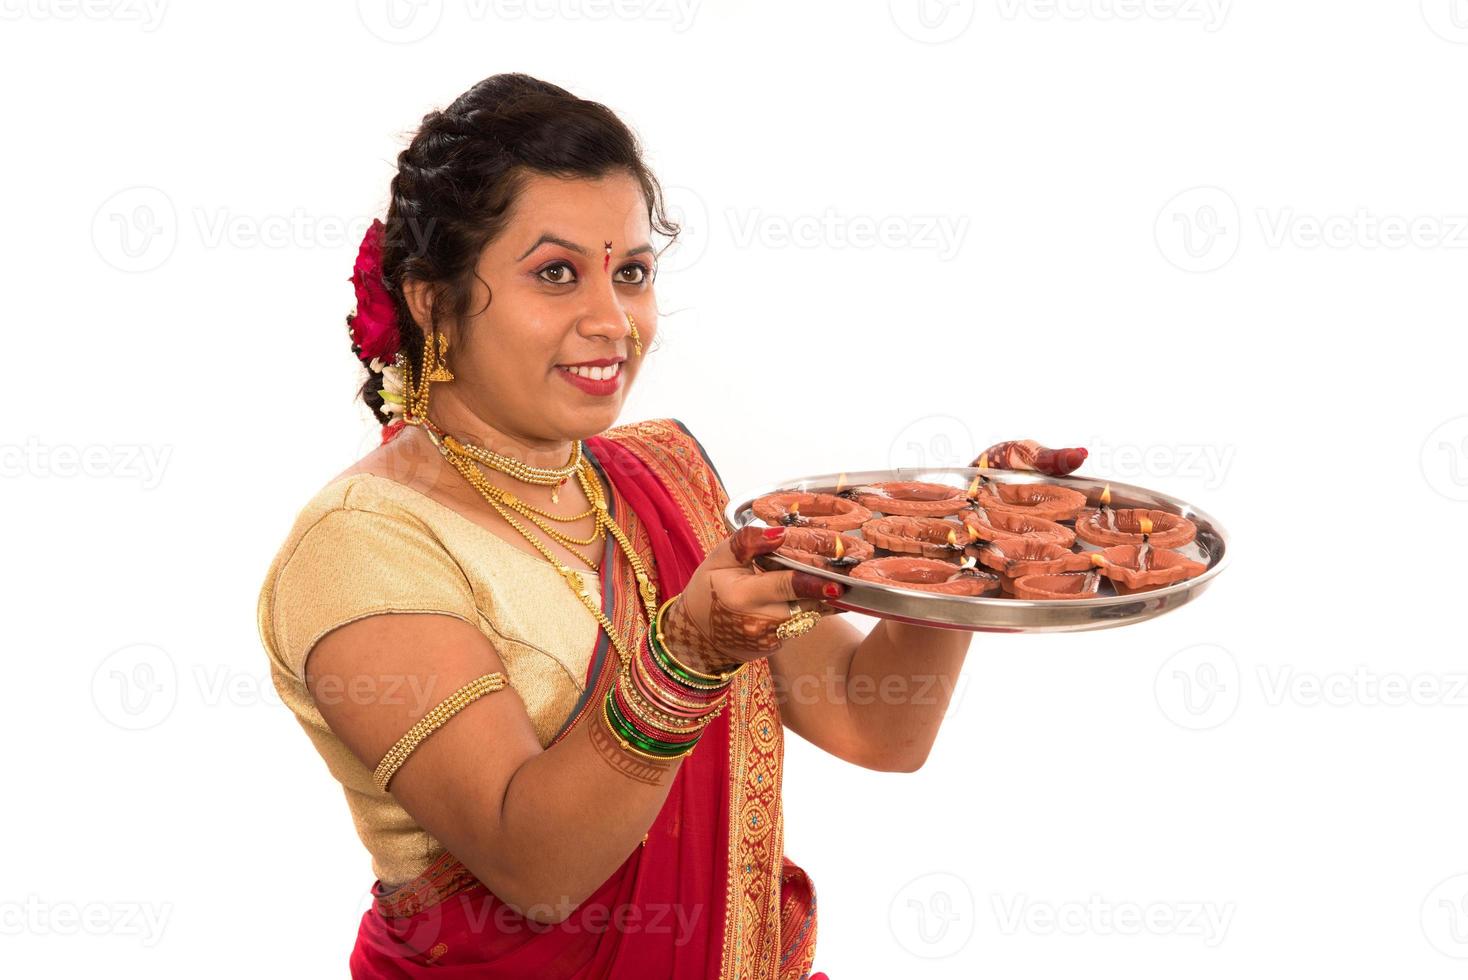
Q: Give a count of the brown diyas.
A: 11